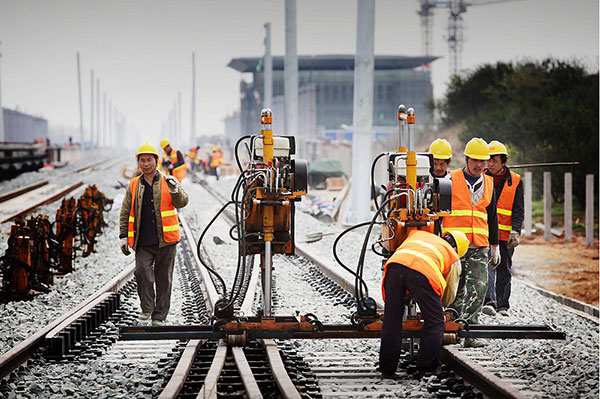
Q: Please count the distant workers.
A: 3